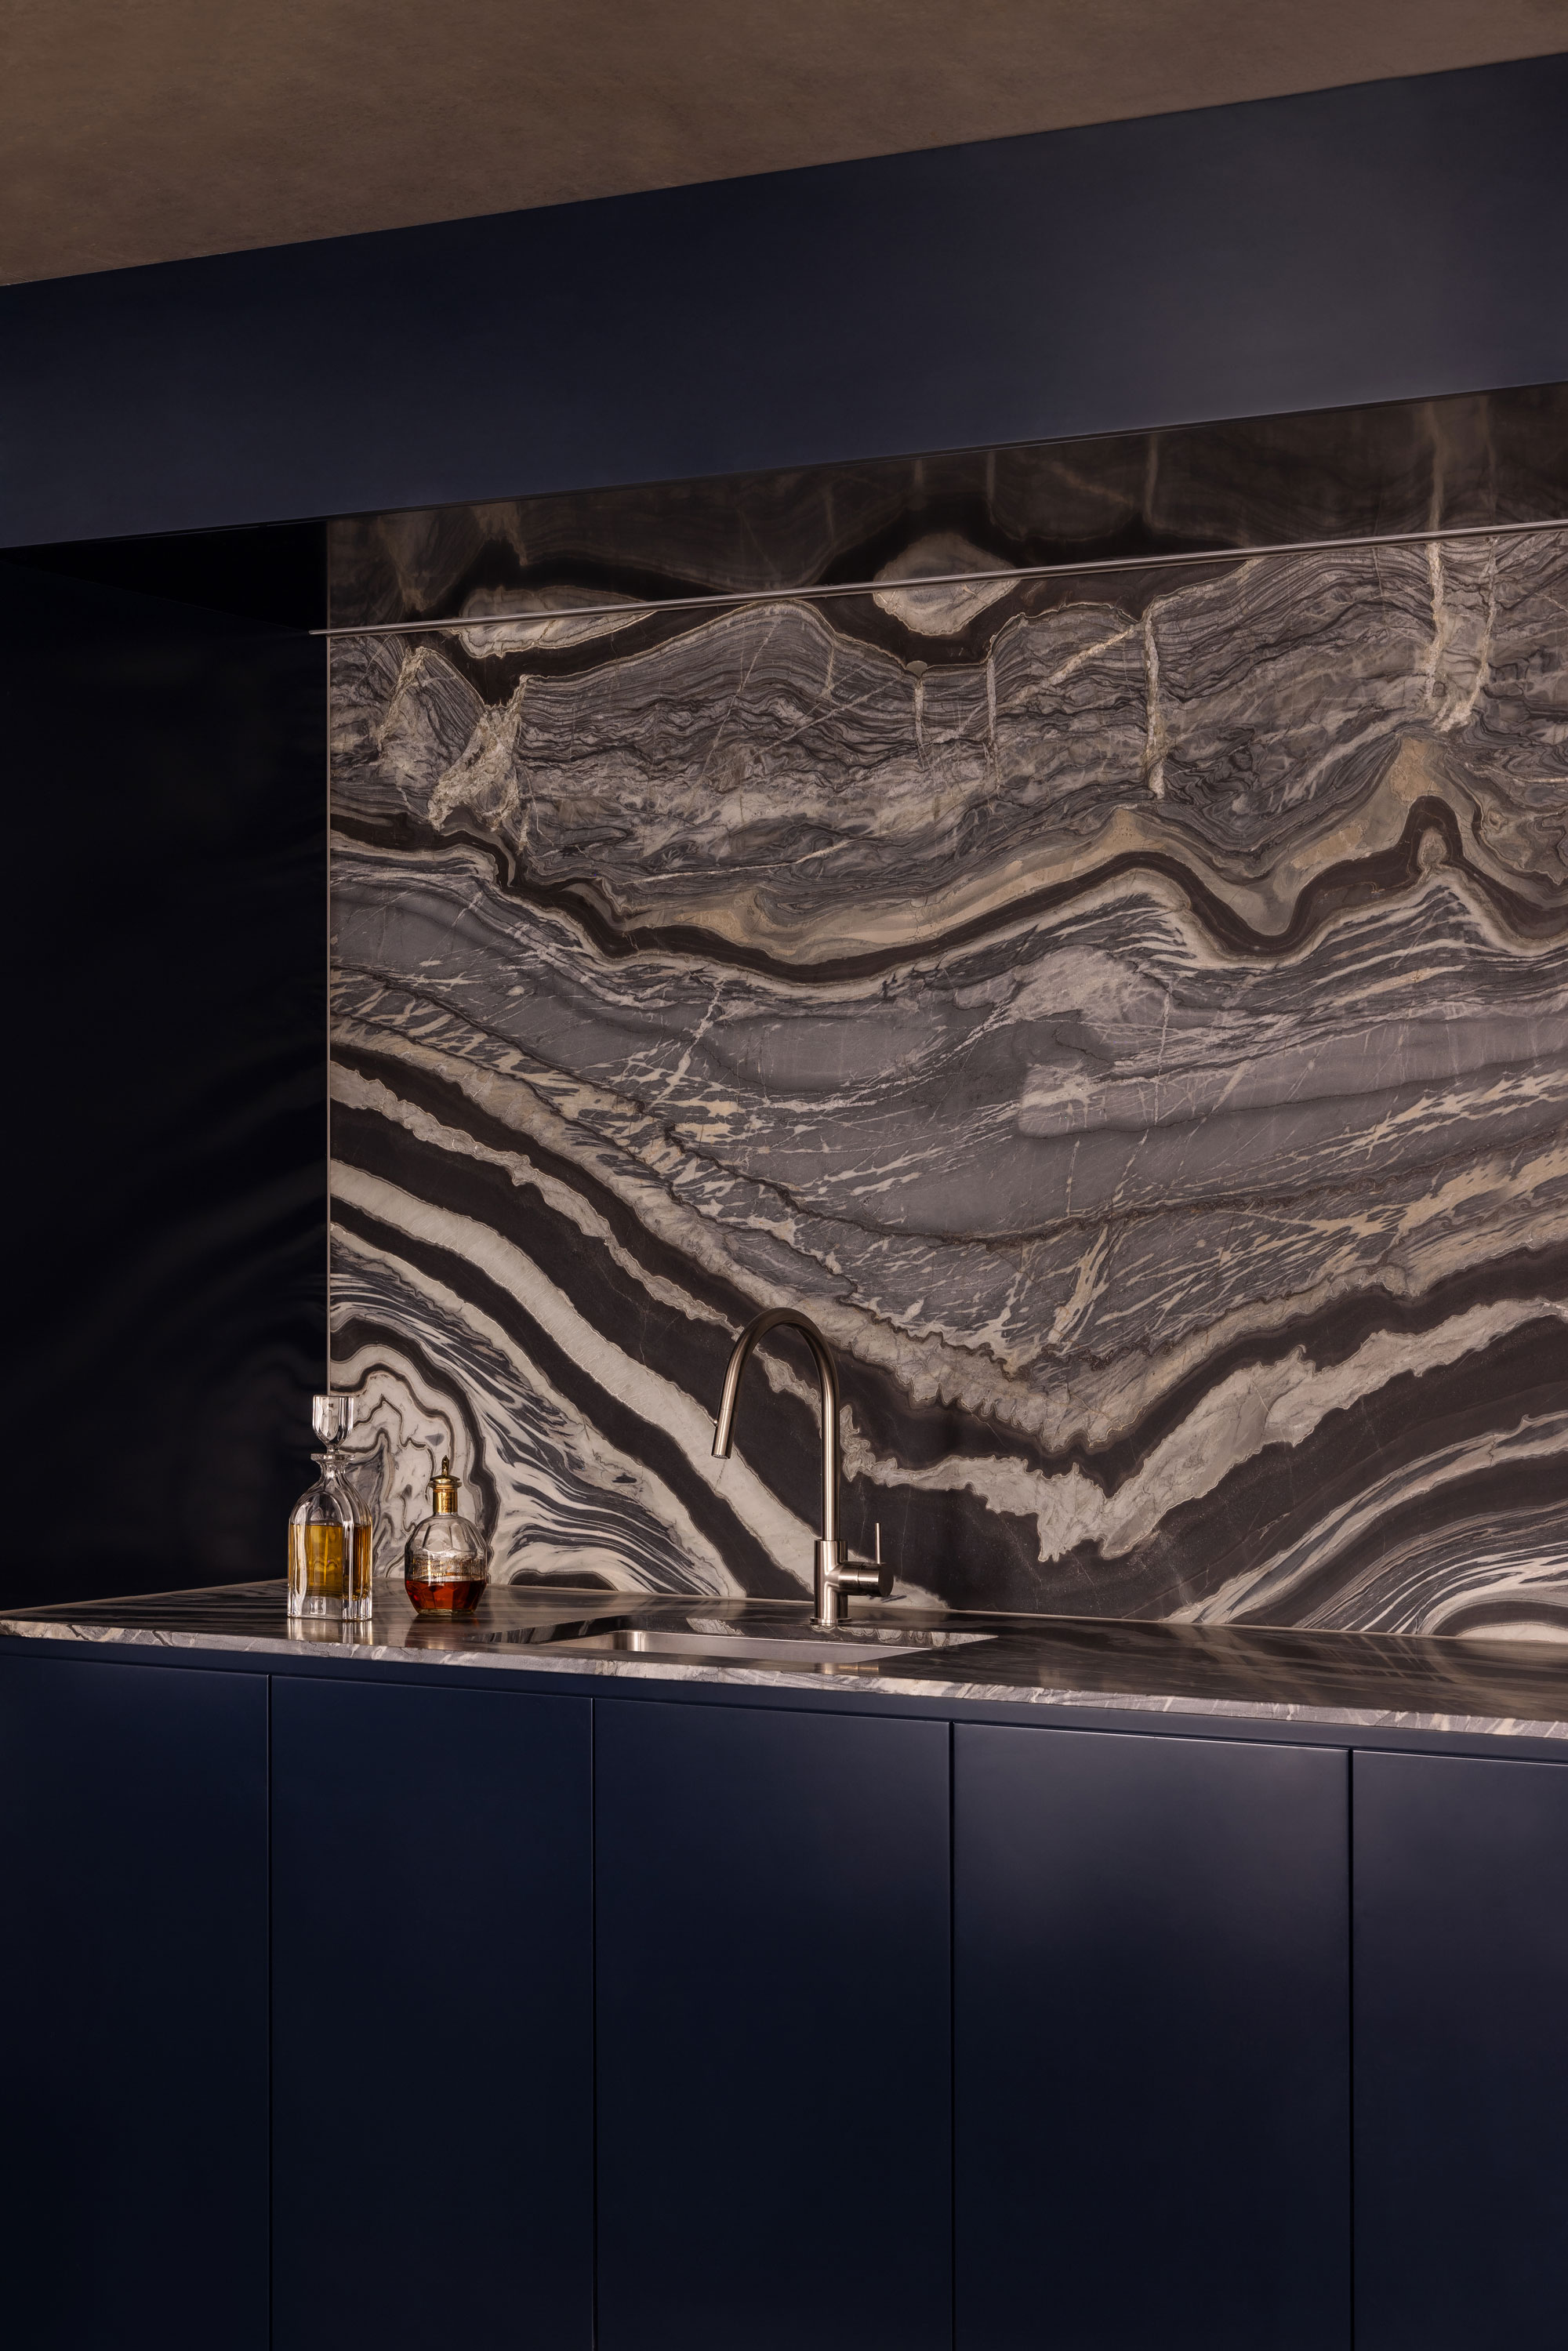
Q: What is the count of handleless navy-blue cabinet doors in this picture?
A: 5